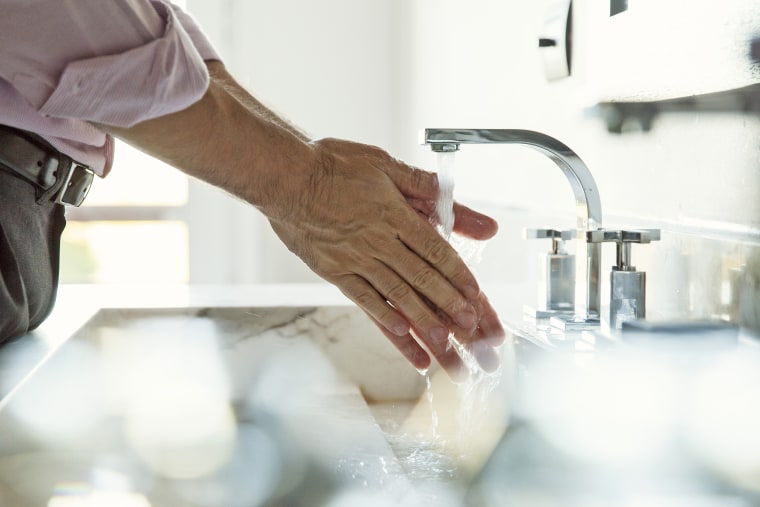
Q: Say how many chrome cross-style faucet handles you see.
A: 2